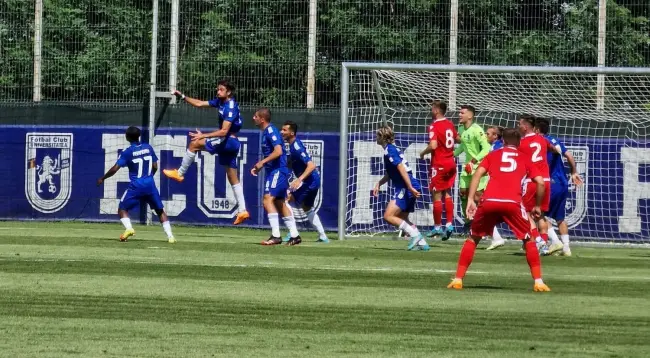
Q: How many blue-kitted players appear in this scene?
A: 7